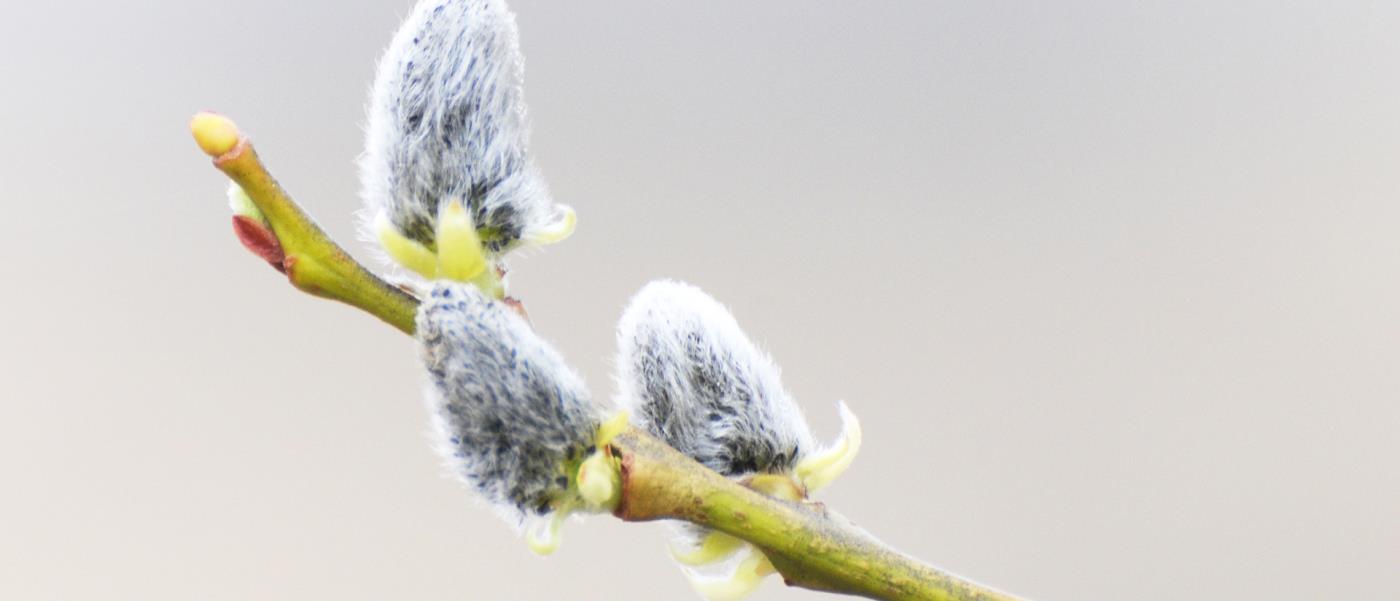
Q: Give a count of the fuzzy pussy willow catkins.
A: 3